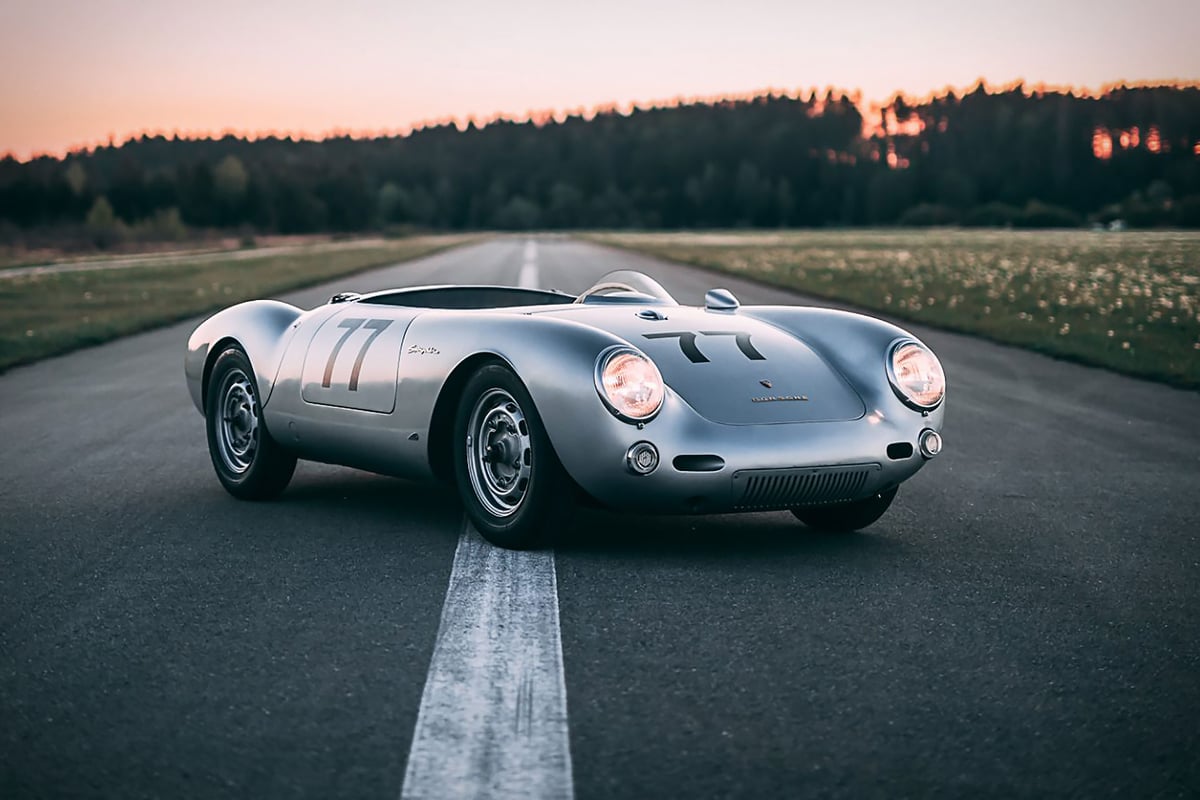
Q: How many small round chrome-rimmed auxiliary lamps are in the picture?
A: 2